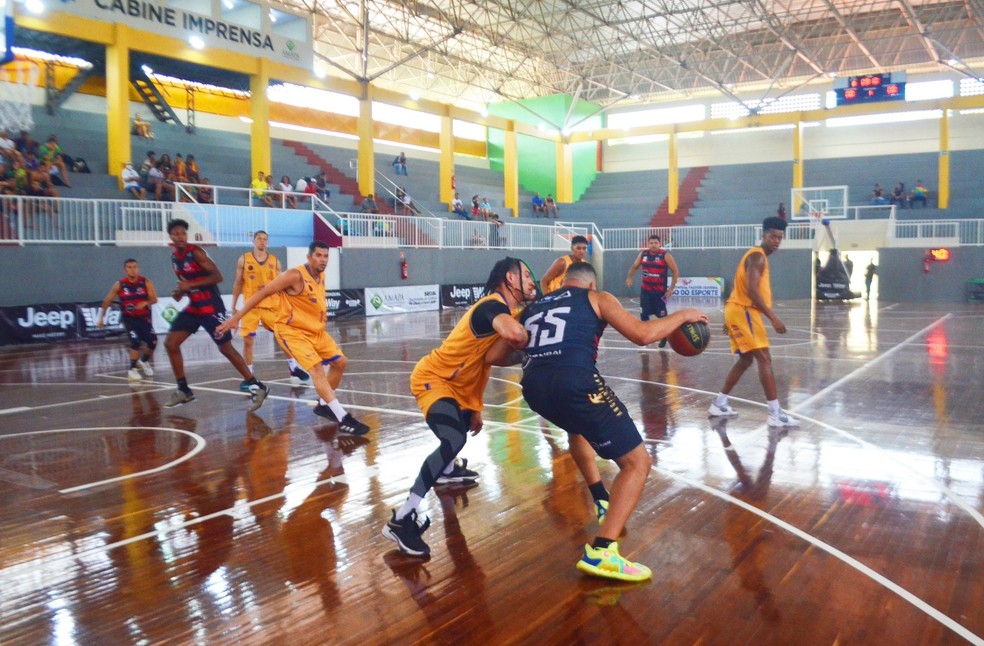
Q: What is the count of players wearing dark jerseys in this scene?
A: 4